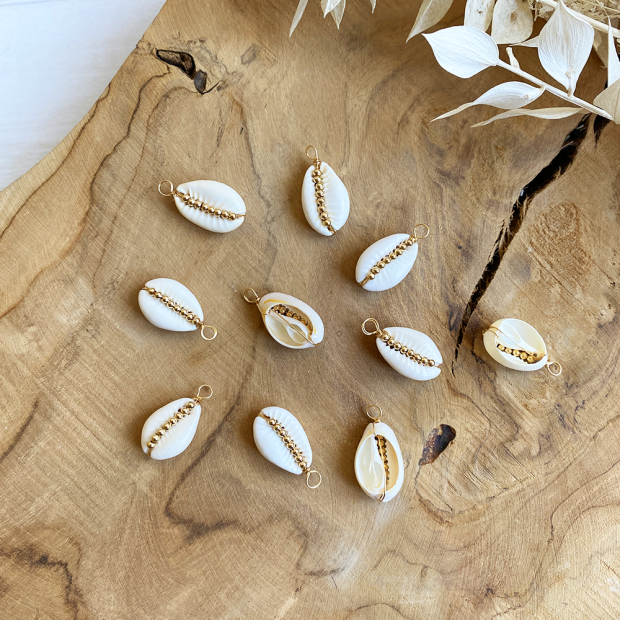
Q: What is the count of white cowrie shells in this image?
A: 10